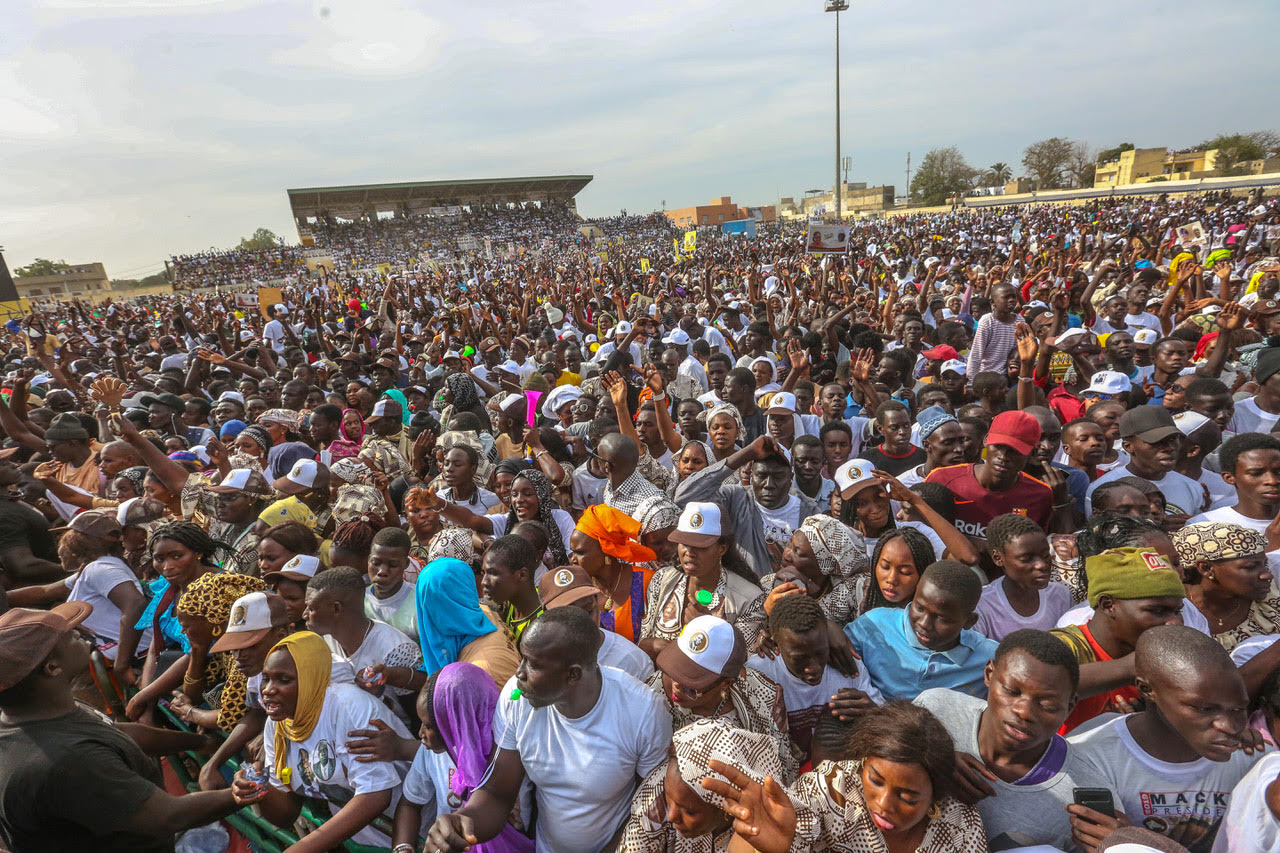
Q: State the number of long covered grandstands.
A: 1